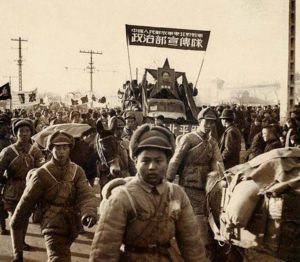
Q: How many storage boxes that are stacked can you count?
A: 0